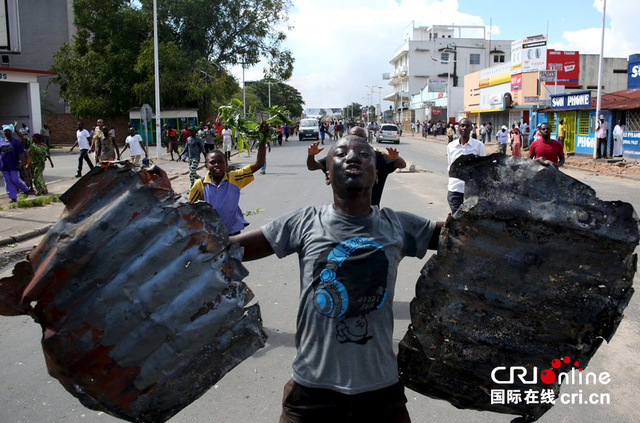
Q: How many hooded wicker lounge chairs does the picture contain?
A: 0